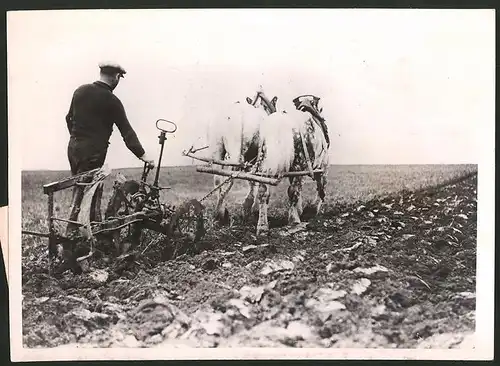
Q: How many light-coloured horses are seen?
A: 2